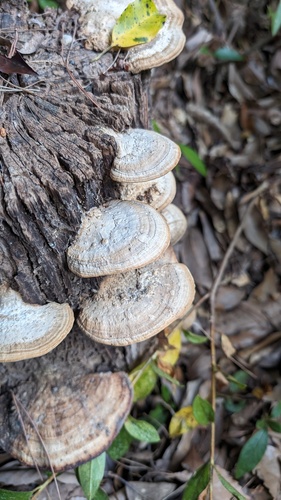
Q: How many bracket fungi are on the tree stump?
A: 8